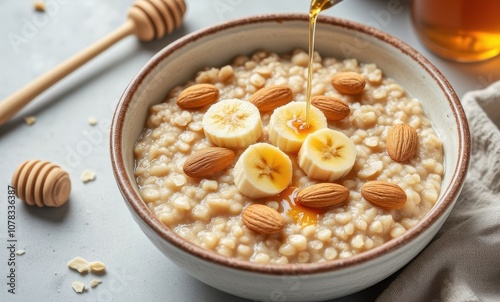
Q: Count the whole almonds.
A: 9